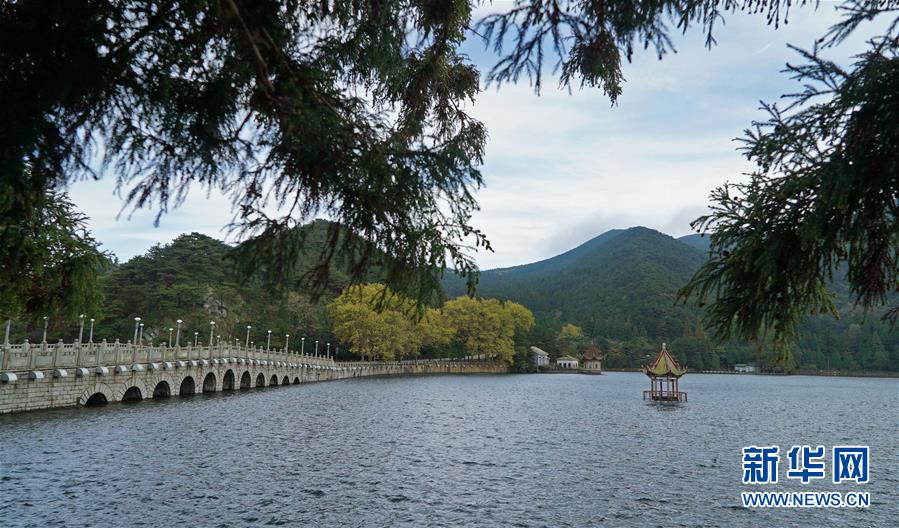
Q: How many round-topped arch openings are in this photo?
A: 11